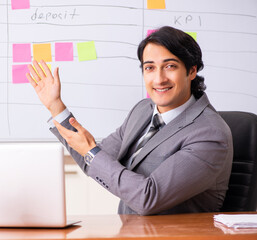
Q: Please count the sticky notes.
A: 11